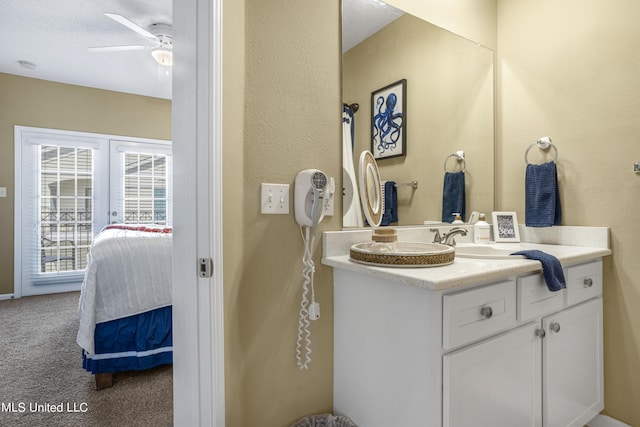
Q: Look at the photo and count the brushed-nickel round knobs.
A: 4